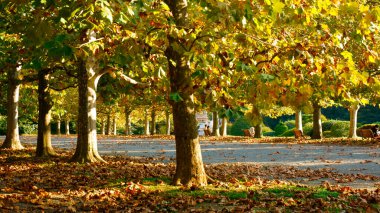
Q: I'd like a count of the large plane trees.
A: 4